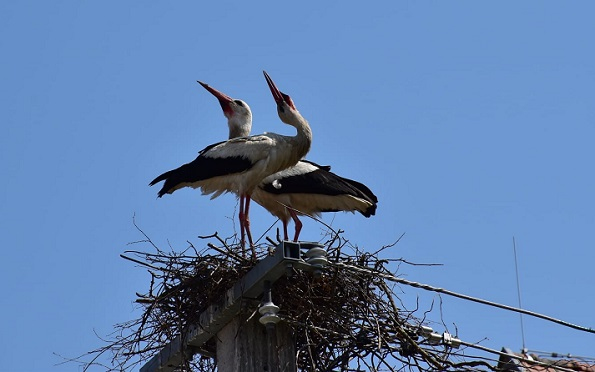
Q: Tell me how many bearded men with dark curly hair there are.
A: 0